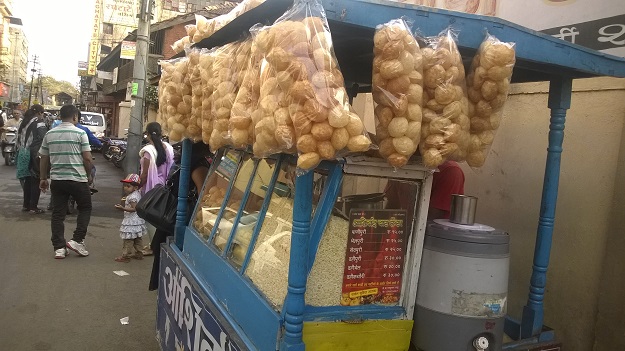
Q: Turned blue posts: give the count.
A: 3